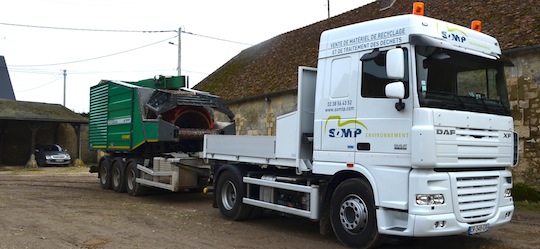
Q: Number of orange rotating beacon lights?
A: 2